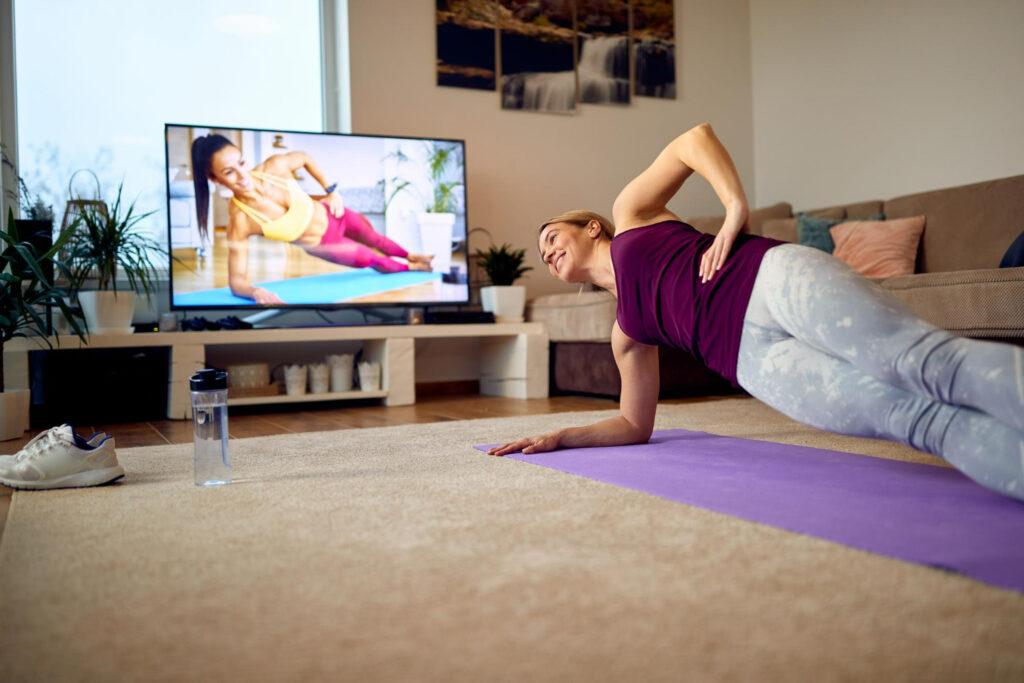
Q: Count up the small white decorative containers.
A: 4